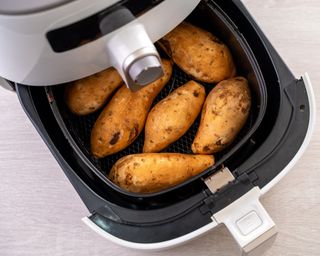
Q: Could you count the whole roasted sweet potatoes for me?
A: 6